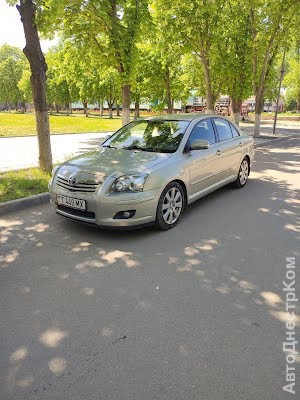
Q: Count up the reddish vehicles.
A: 0